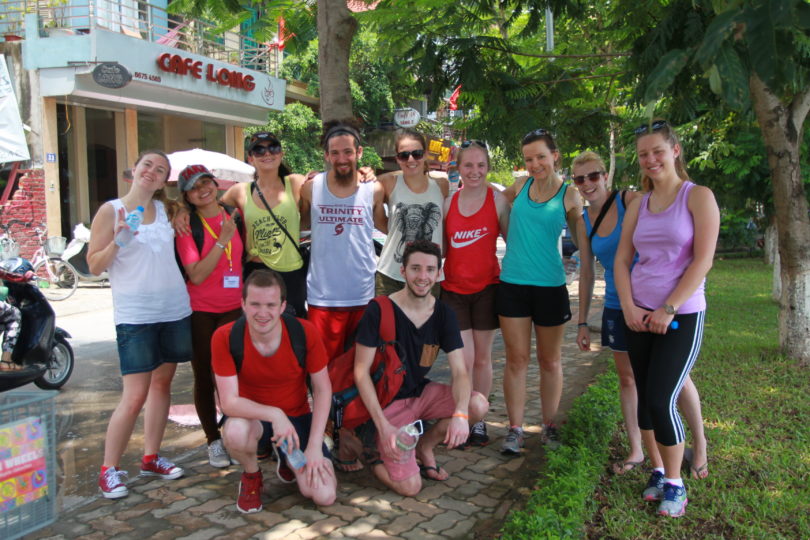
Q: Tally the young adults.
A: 11